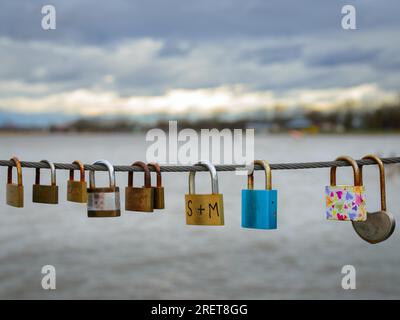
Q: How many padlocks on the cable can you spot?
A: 10